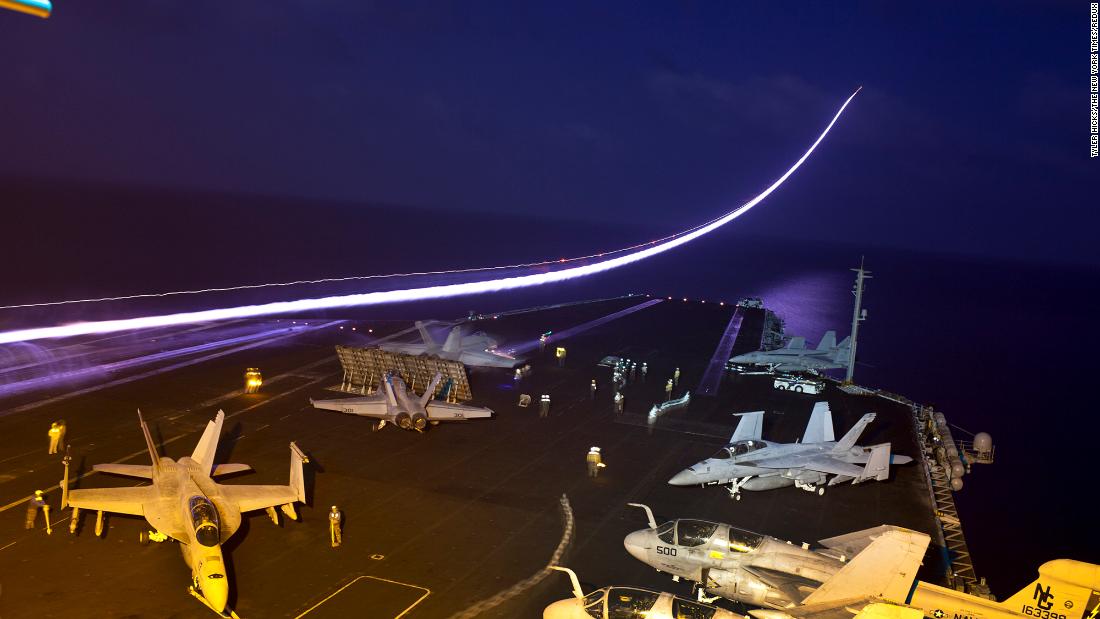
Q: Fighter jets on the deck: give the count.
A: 7